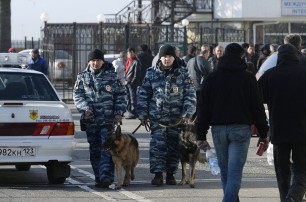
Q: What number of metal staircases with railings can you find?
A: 1